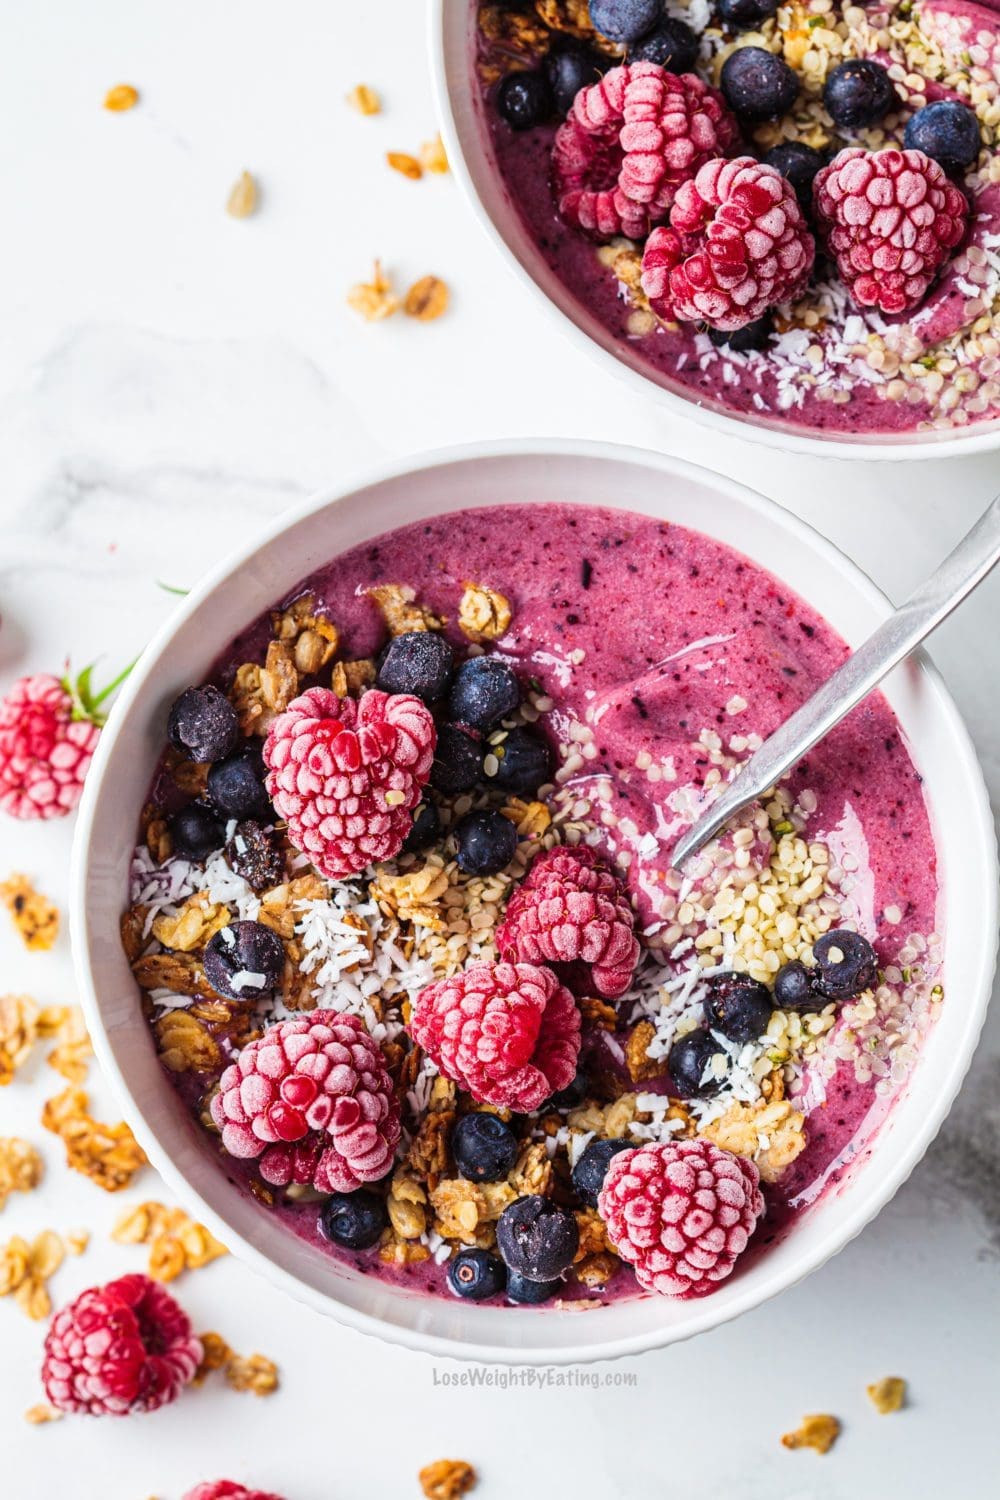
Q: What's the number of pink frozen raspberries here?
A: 11